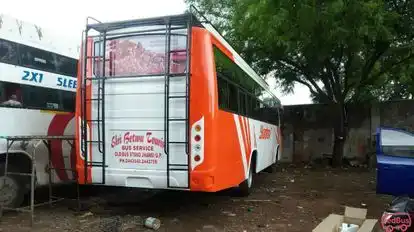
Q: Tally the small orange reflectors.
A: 1